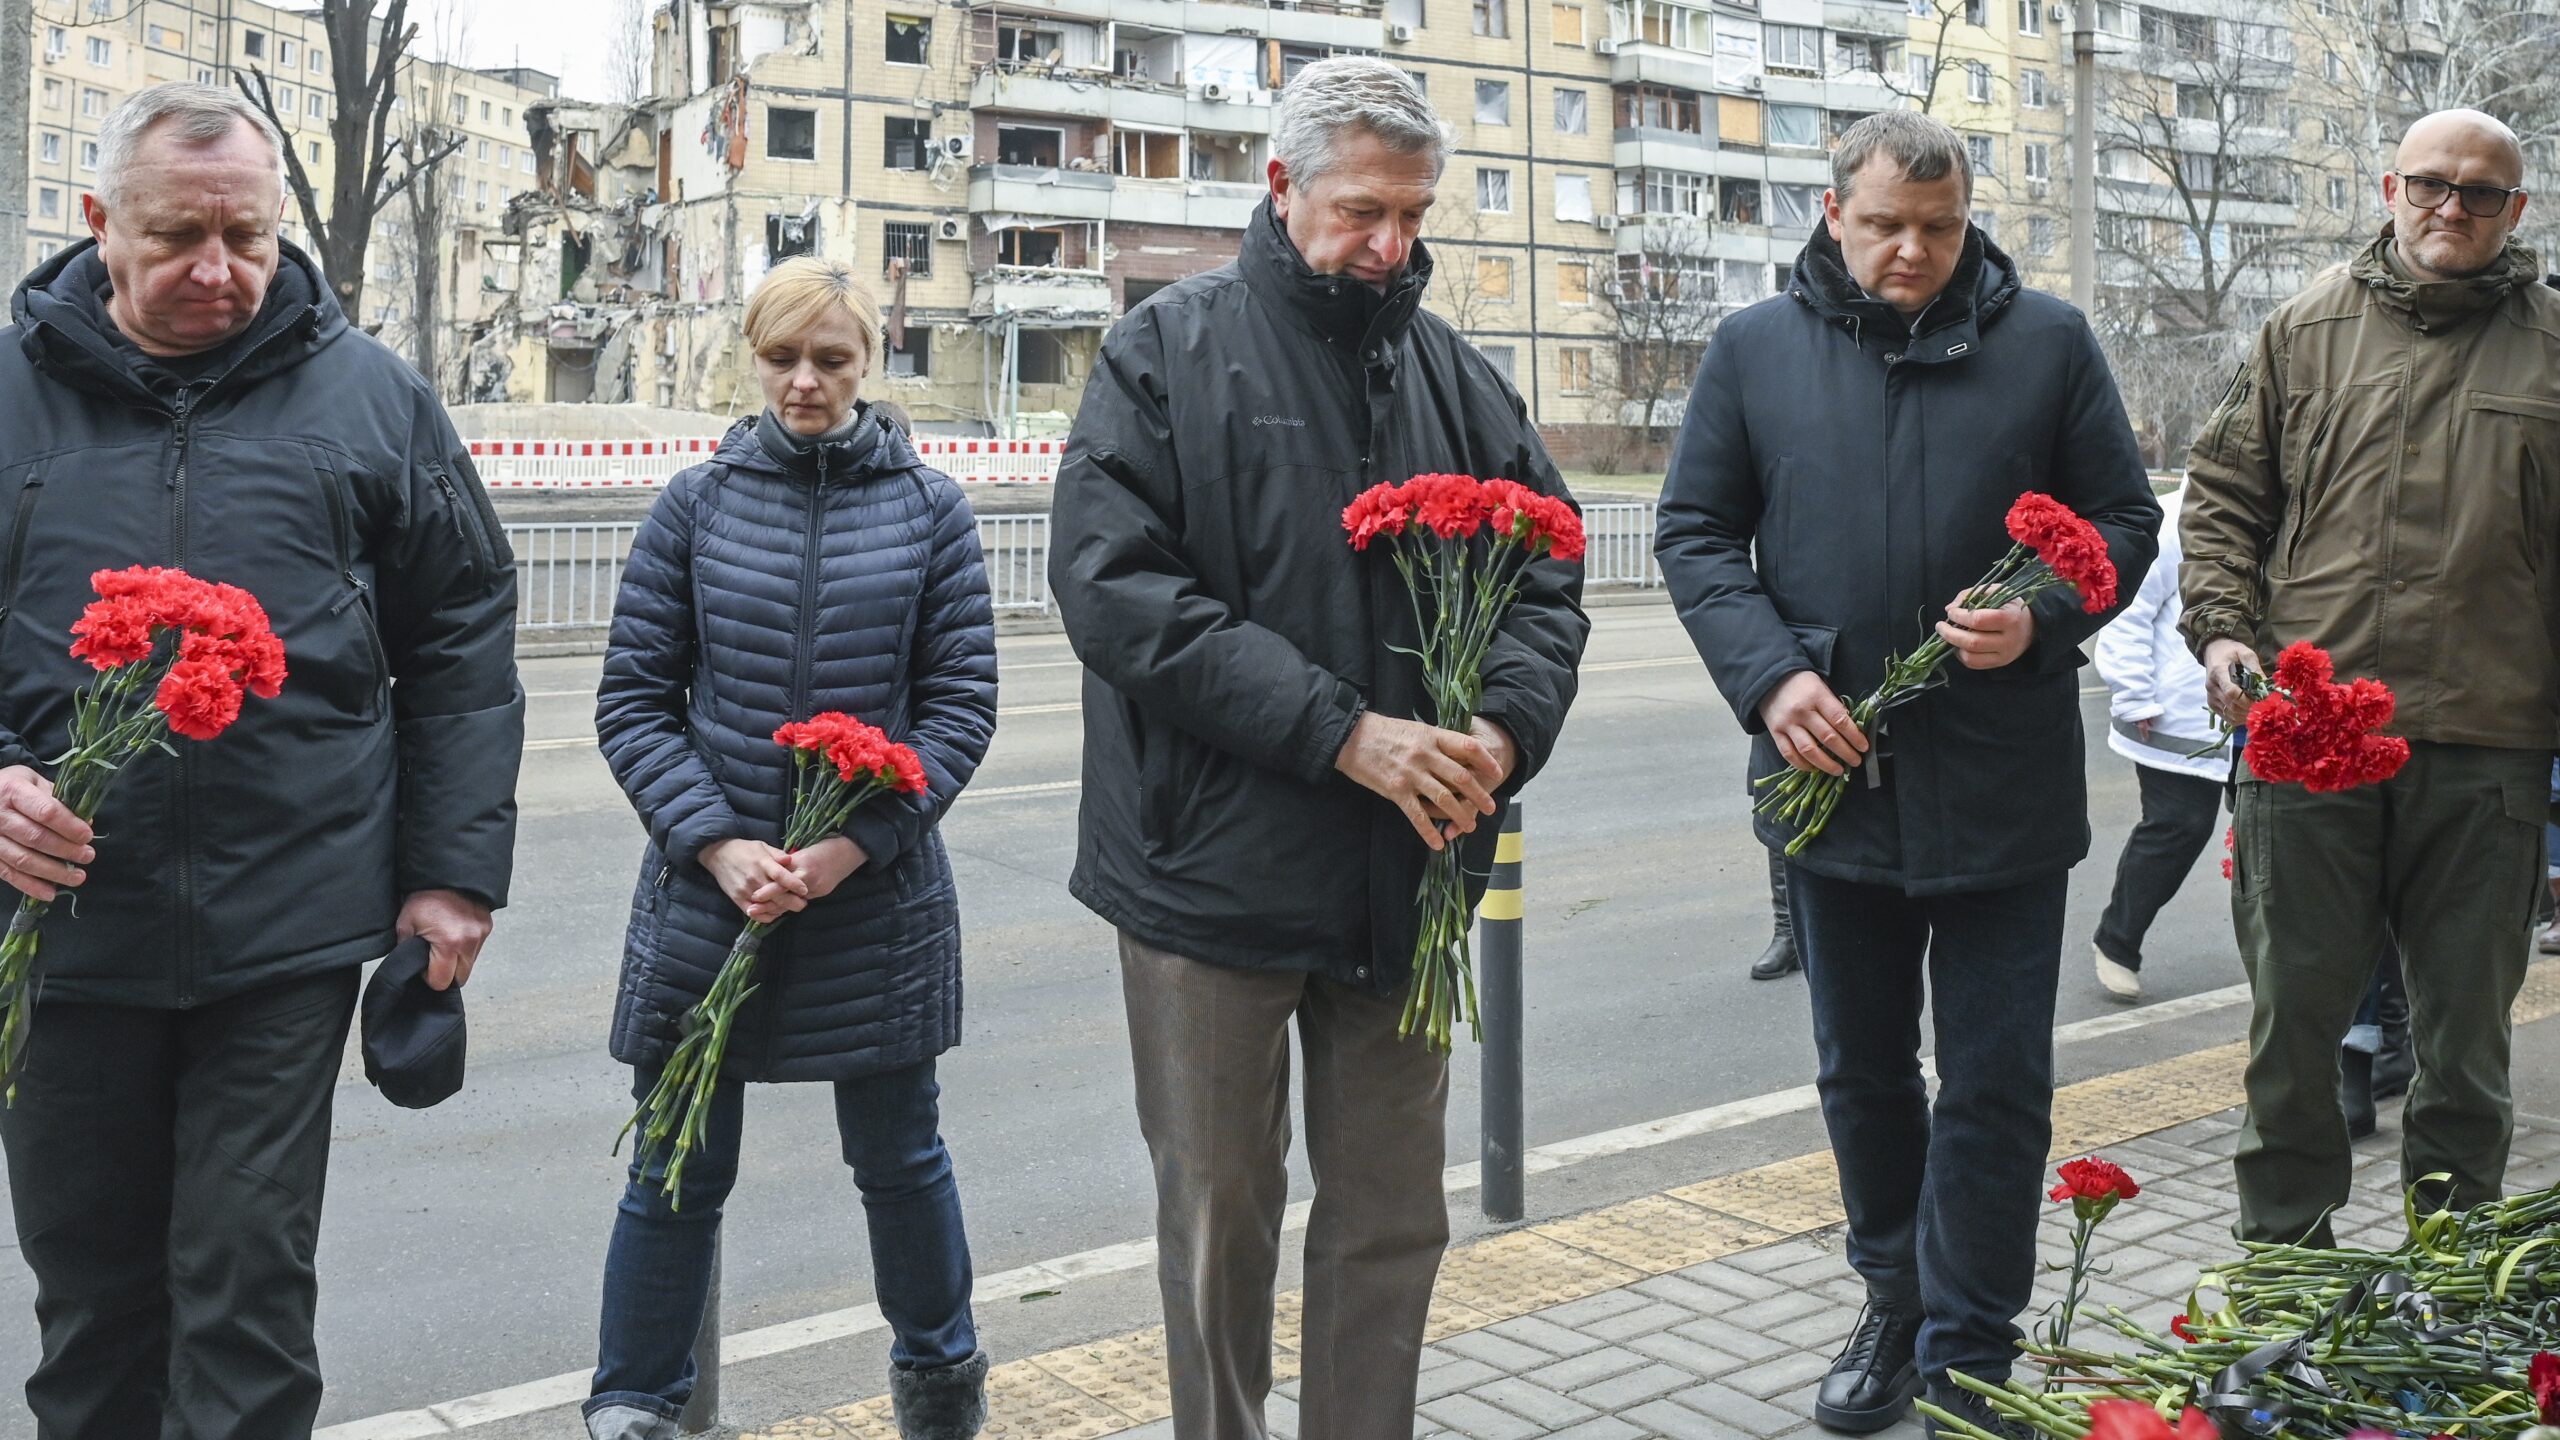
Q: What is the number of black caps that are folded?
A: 1